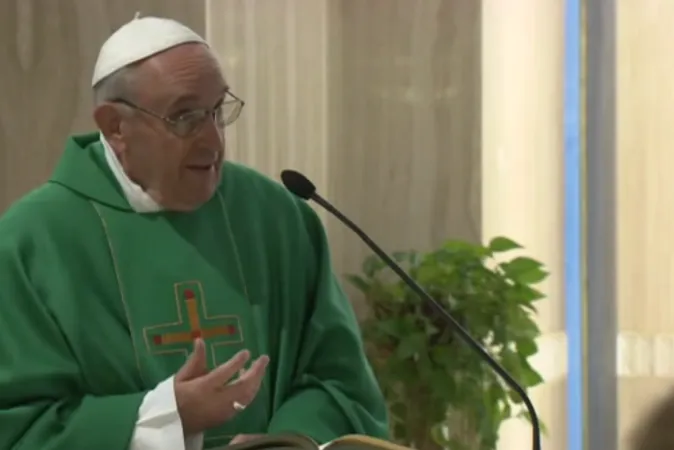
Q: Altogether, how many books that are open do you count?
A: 1